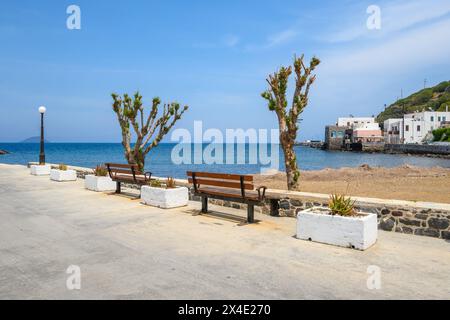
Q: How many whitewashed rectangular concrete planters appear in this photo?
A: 5